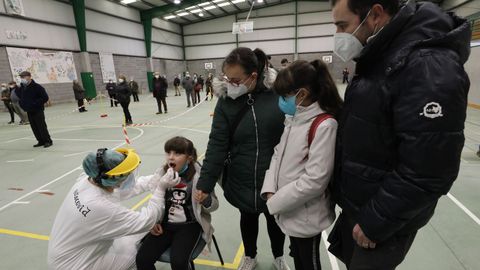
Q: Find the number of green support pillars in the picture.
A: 2